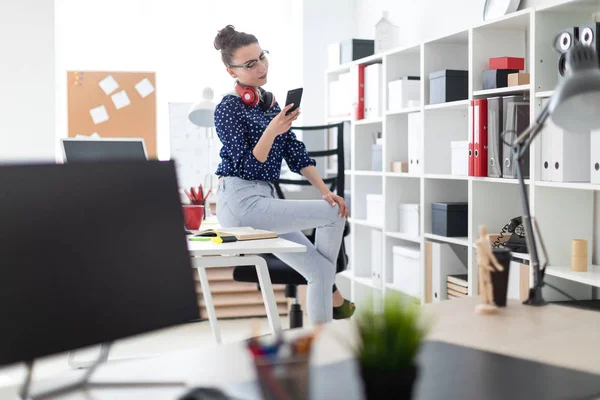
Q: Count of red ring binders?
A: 3